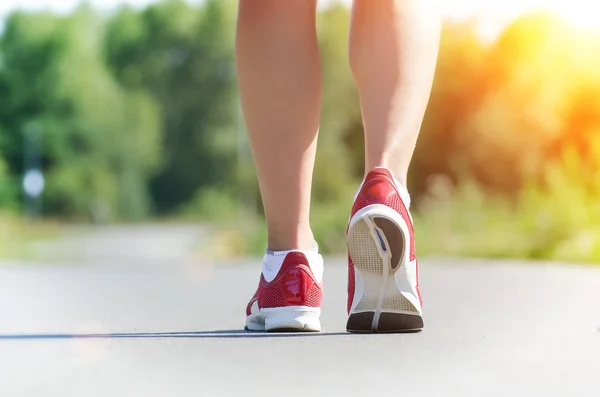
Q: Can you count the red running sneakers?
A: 2